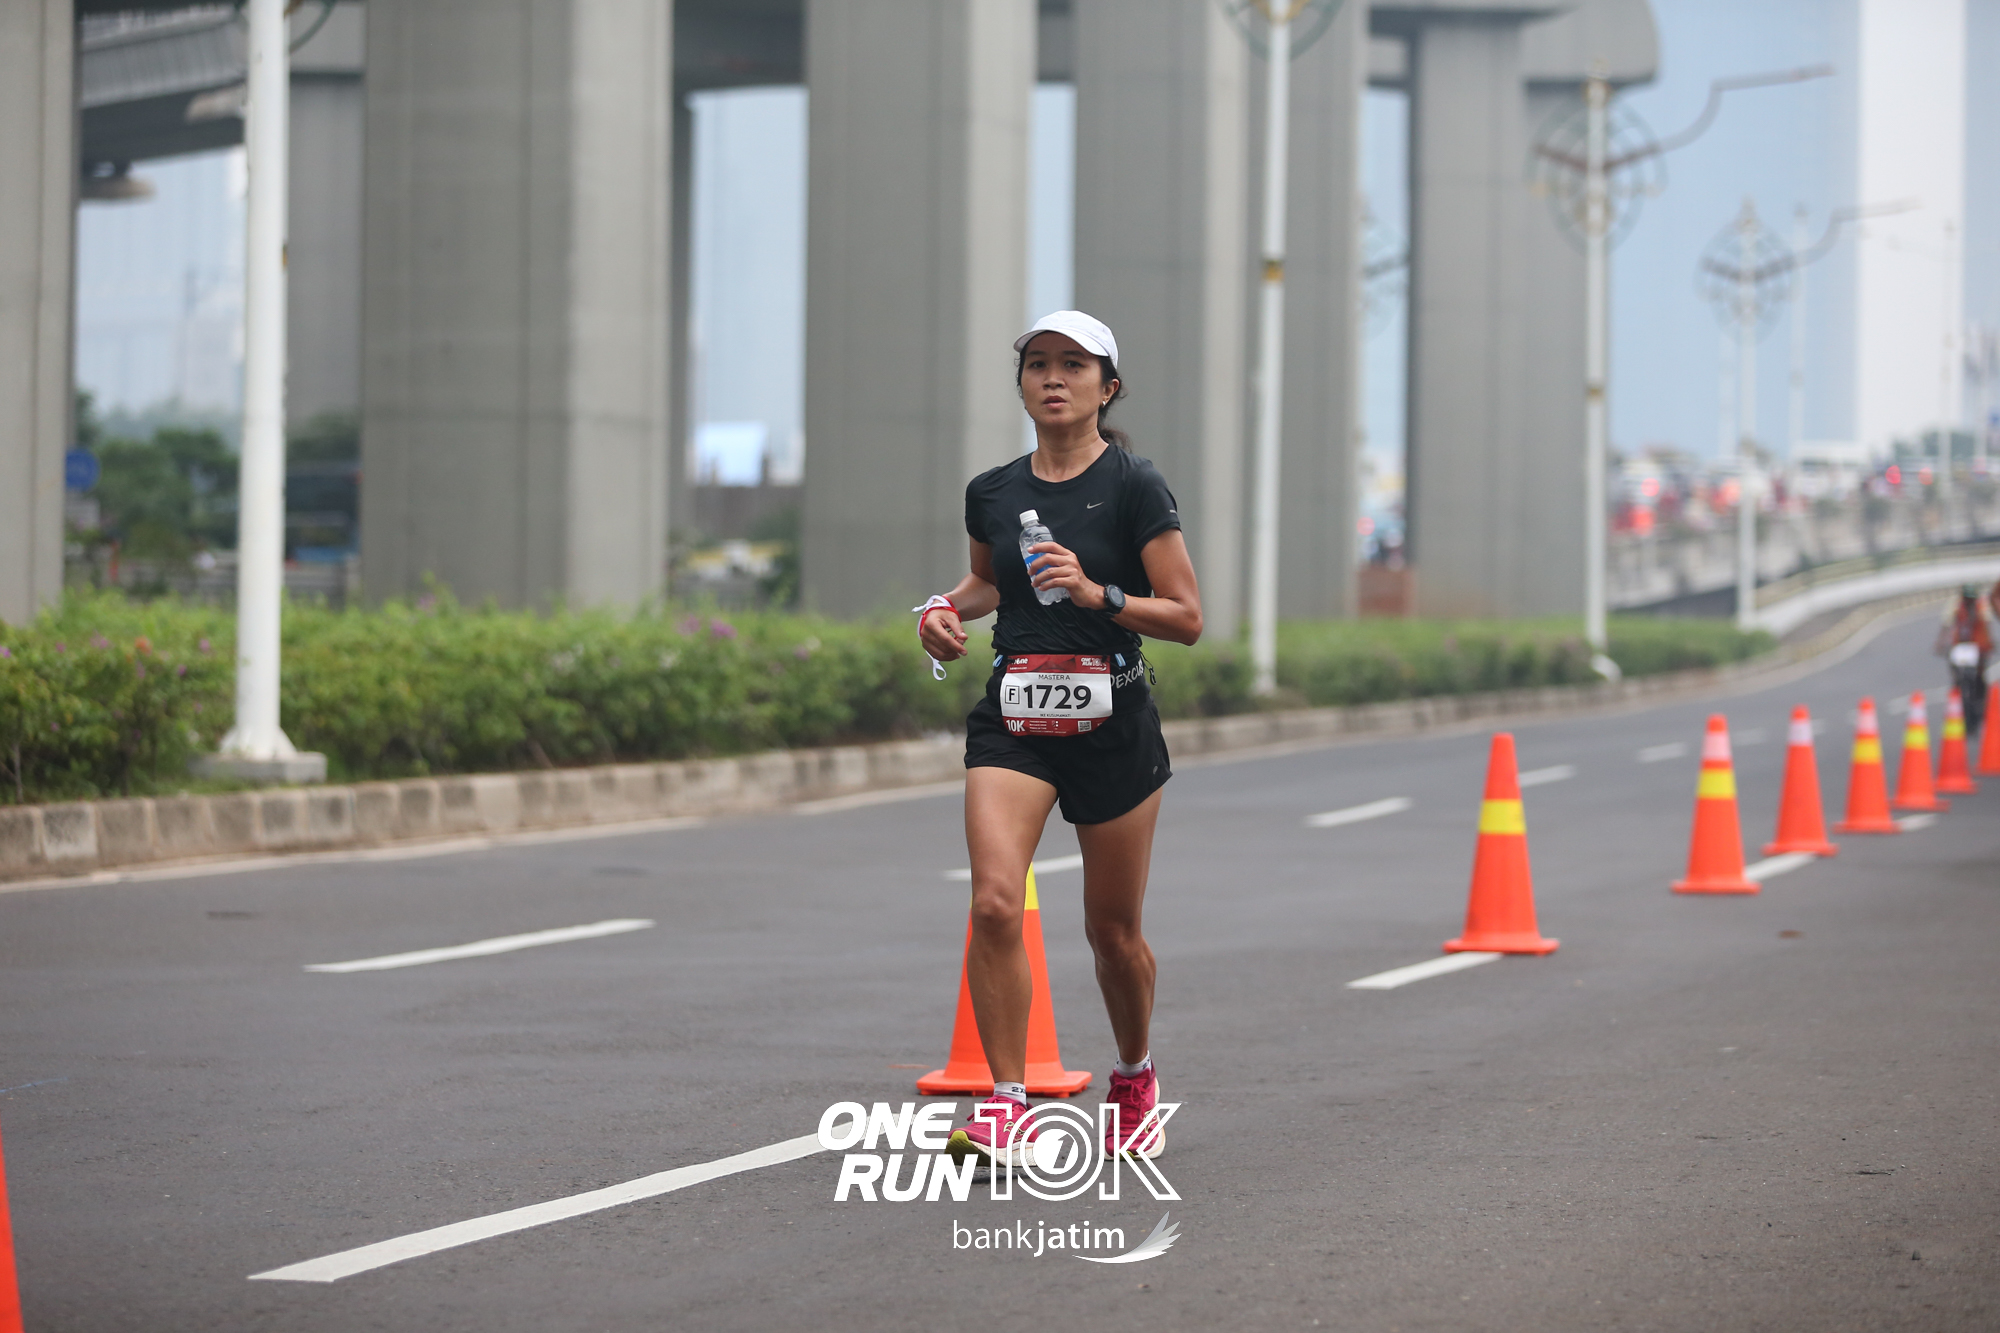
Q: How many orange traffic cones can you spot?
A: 9